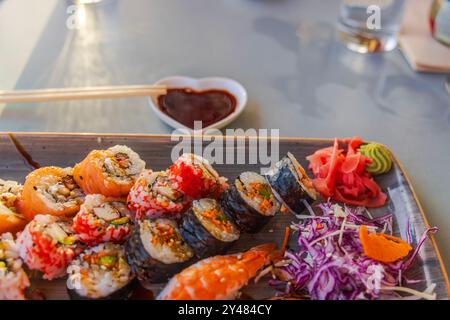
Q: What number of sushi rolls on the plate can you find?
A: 13